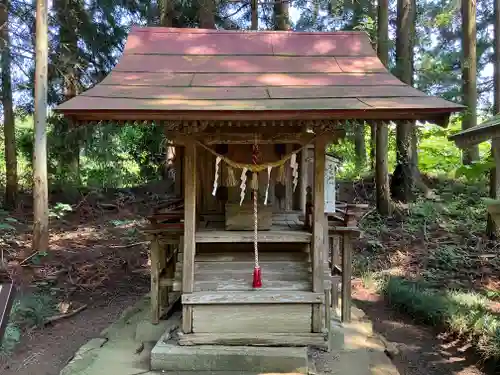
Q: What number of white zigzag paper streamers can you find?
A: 4